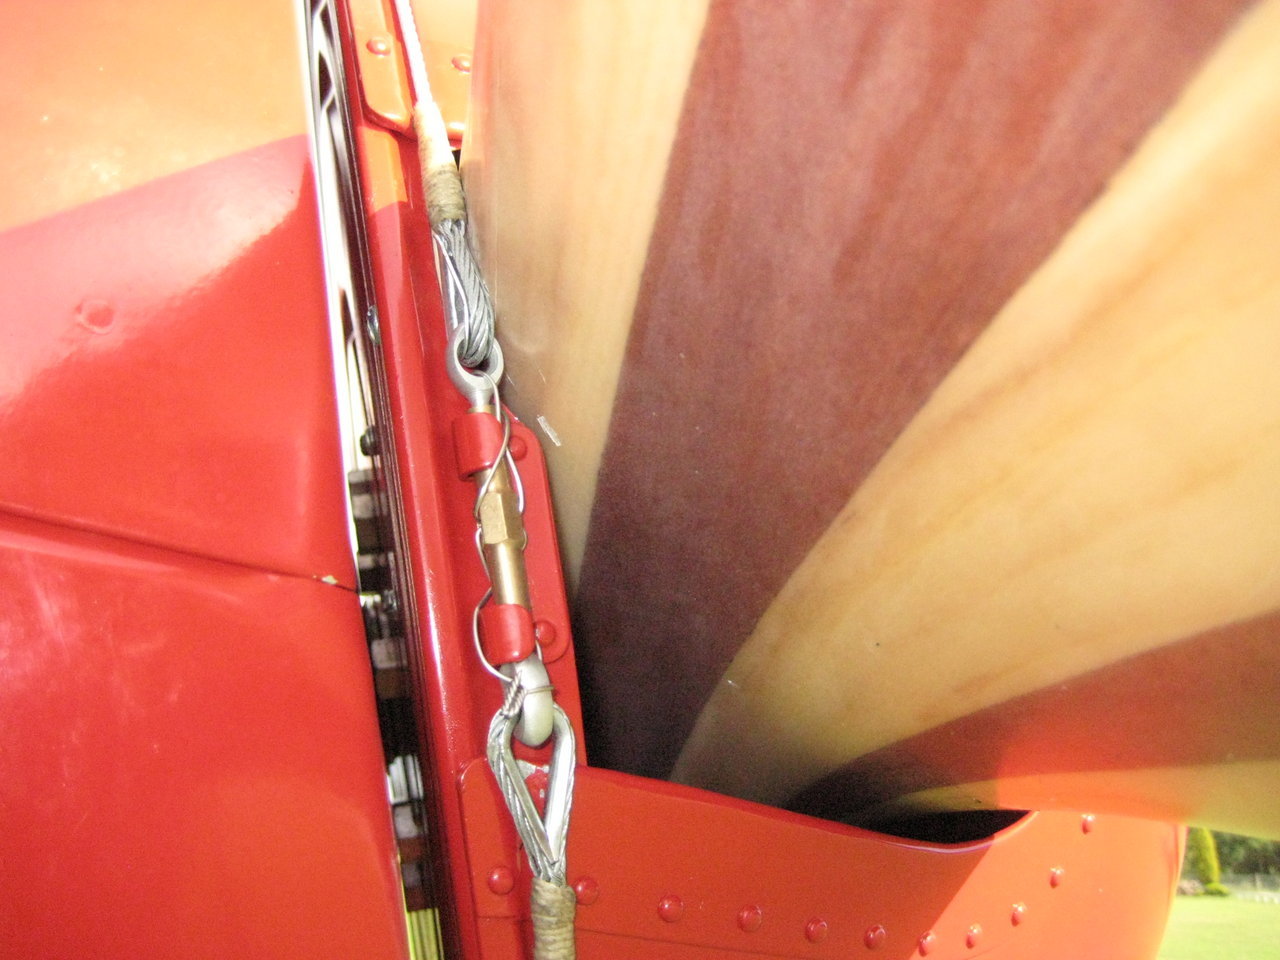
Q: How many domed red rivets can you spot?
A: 15